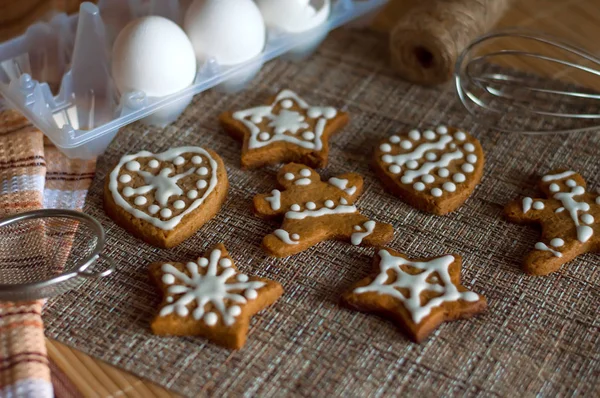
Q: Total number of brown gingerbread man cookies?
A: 2